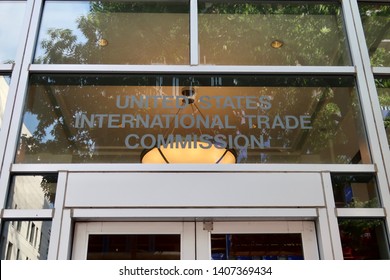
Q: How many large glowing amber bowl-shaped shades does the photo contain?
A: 1